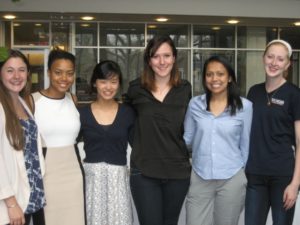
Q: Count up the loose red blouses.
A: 0